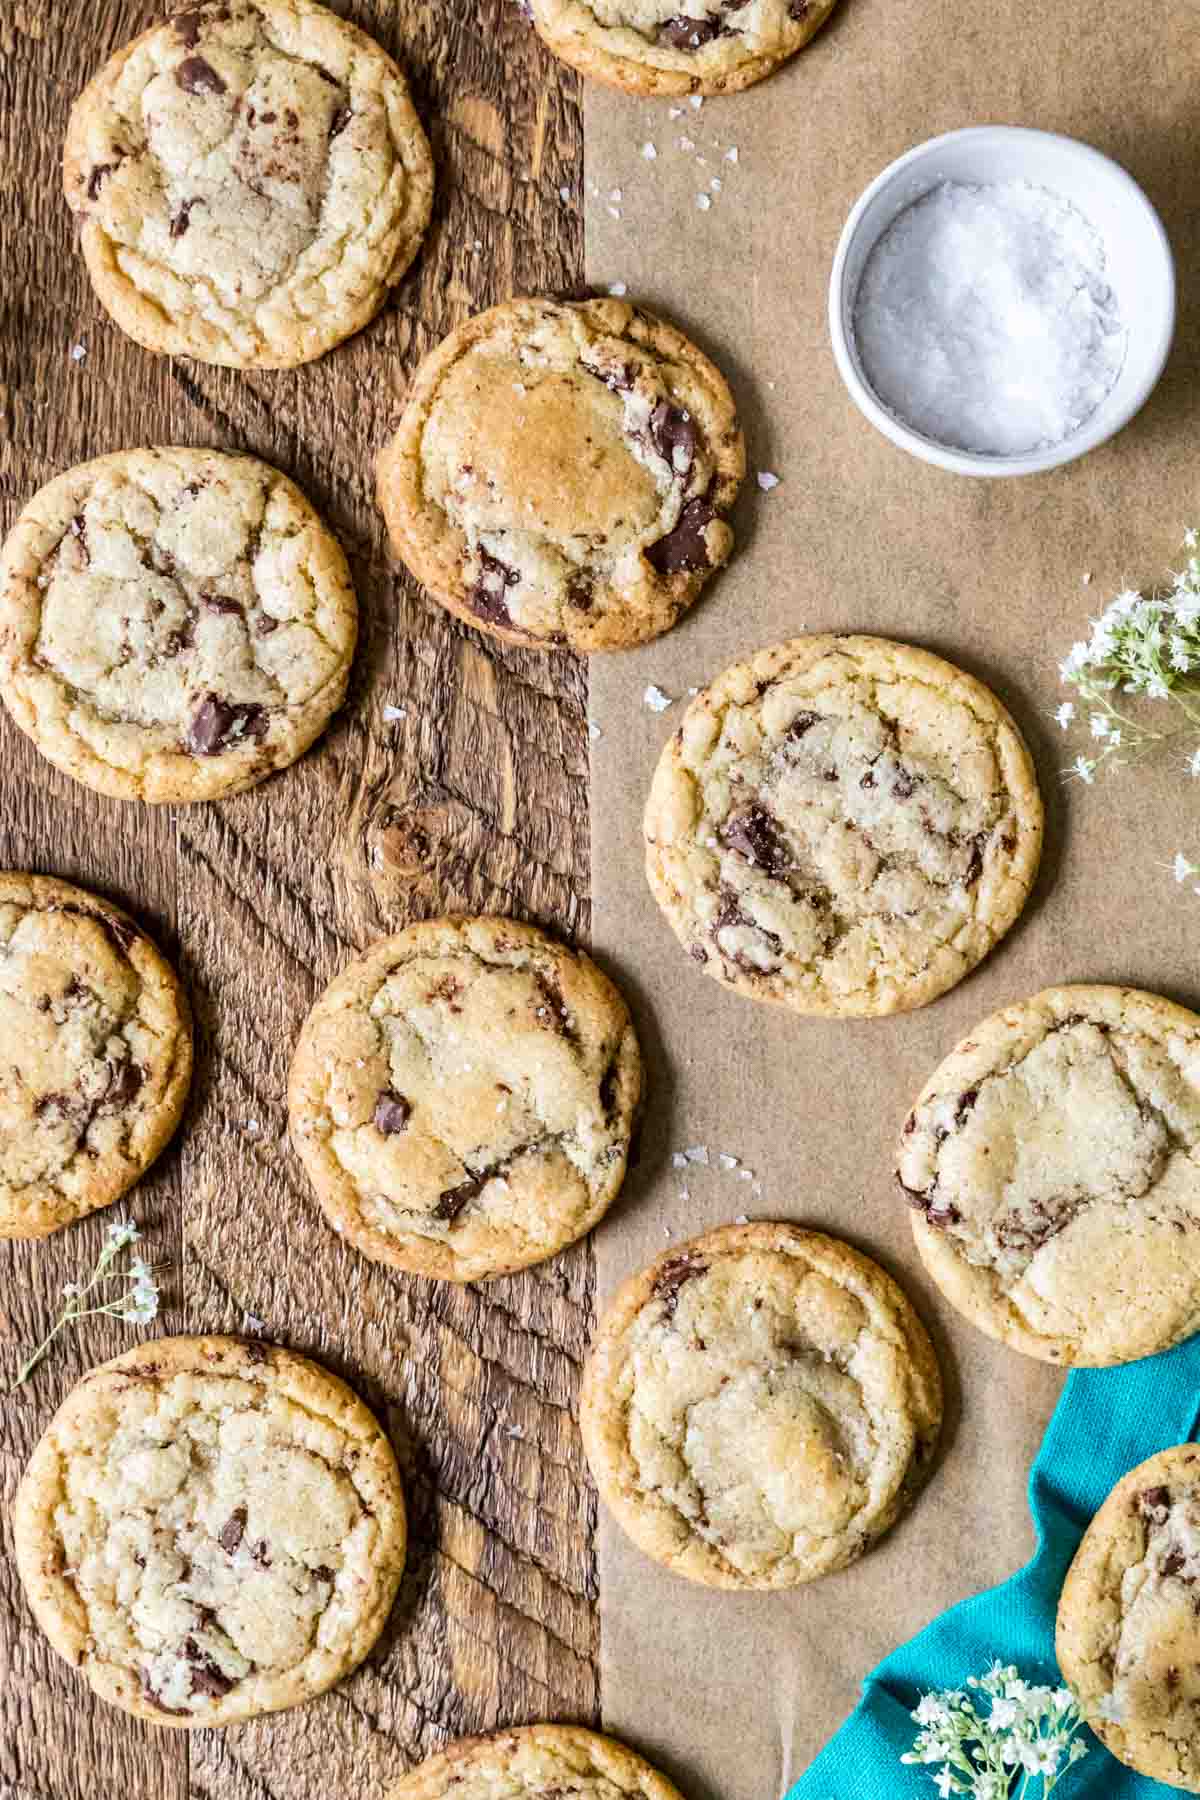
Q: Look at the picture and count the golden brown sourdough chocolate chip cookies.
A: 12